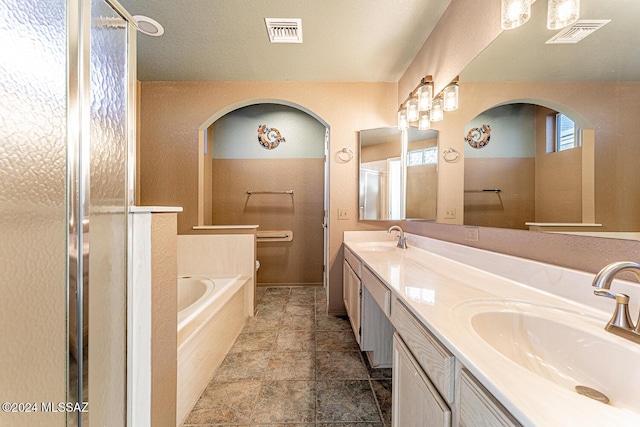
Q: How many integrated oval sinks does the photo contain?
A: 2